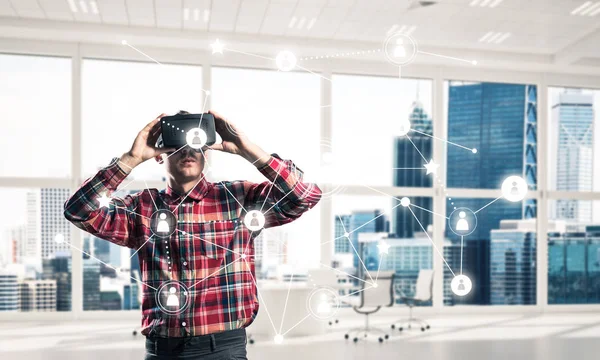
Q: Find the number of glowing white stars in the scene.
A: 4